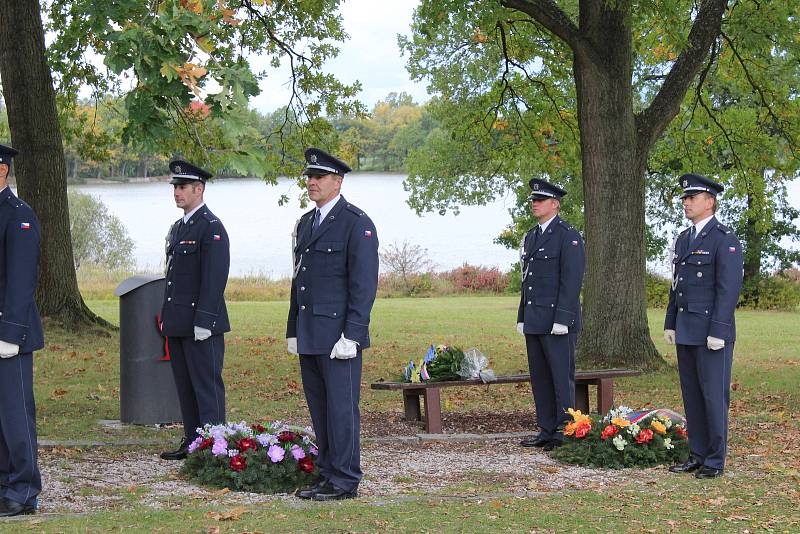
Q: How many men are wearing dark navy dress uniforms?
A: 5